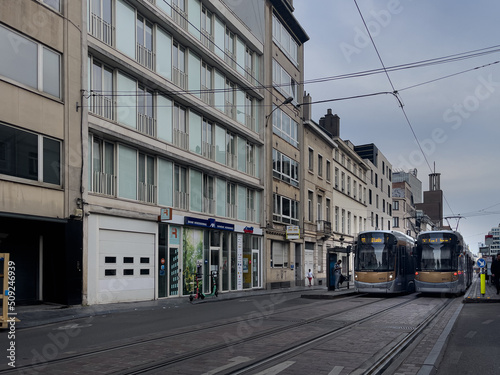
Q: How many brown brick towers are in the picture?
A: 1